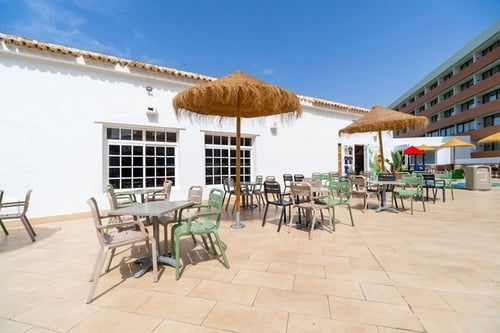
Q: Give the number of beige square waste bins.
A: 1